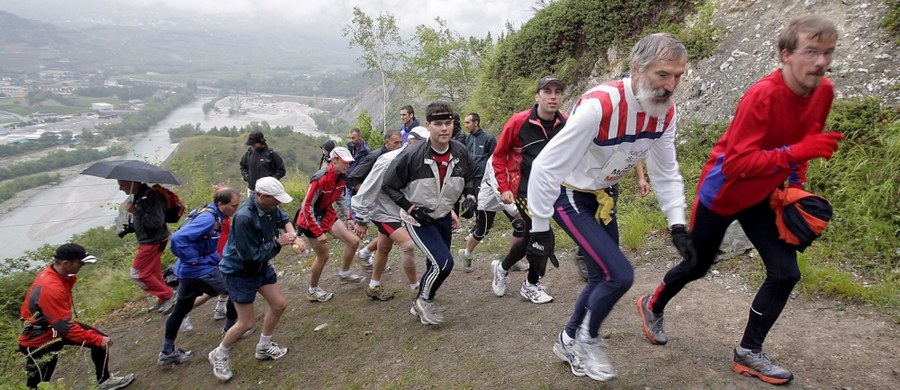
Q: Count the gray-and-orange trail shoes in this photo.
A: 2